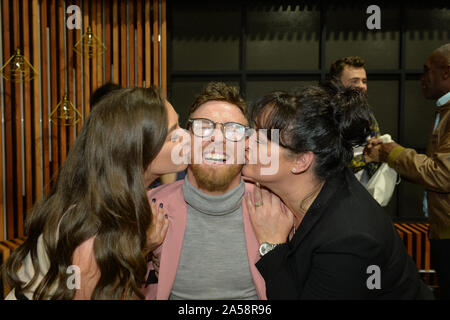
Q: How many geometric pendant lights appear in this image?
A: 3